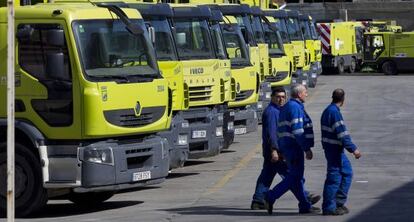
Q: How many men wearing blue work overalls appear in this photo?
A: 3